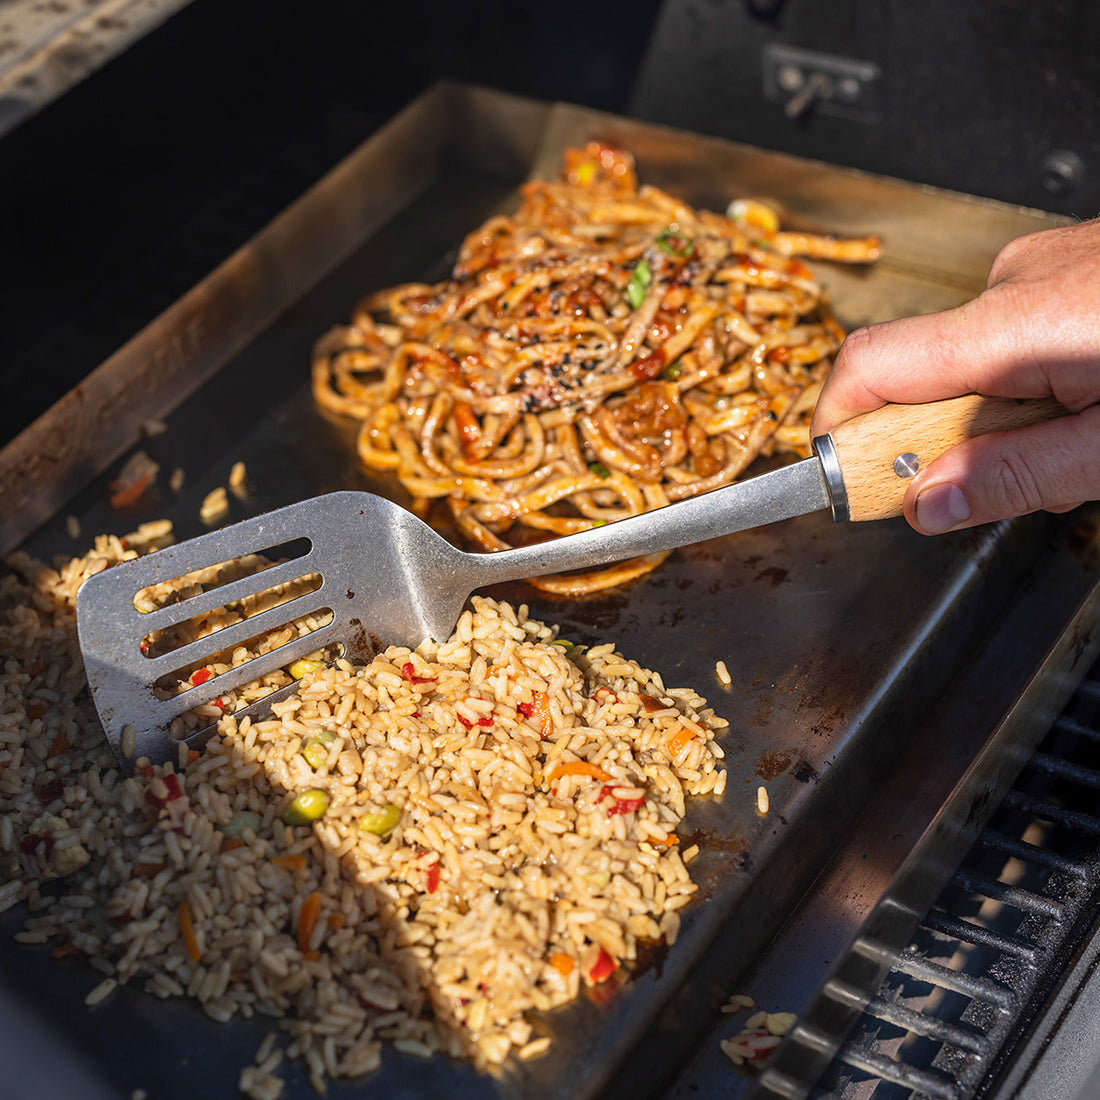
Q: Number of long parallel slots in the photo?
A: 4